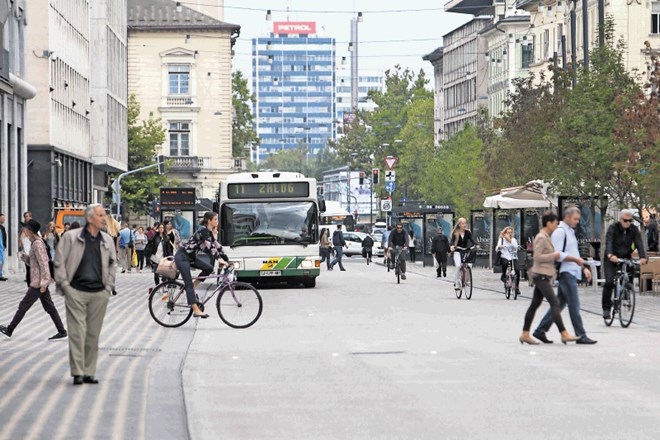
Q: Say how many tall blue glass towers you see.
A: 1